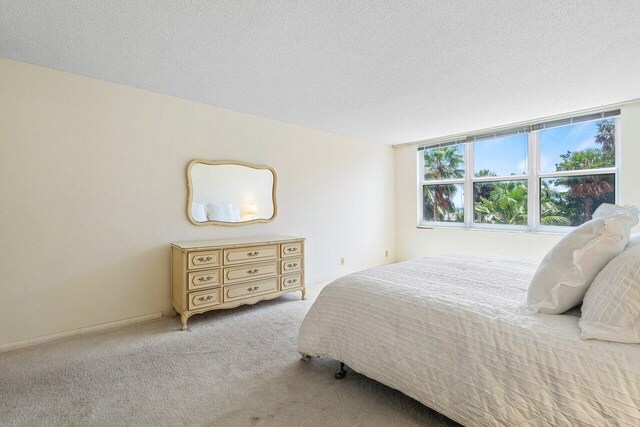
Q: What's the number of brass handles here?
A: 9